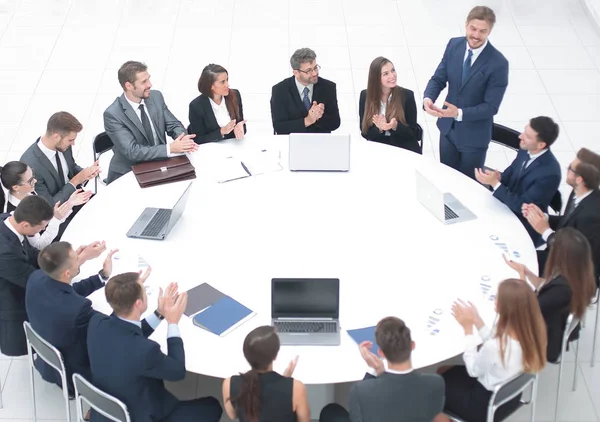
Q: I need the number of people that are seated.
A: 15